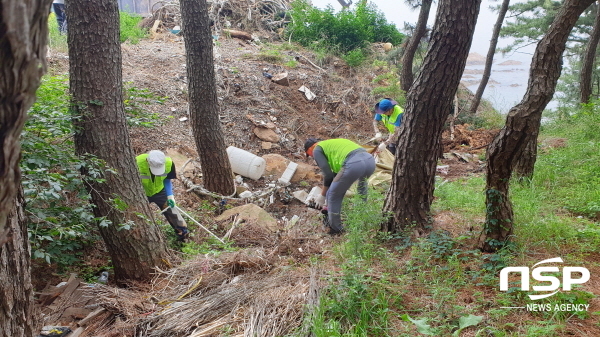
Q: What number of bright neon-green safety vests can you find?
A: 3